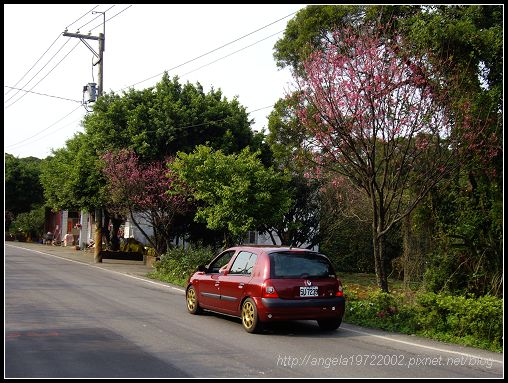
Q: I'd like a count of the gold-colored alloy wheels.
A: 2